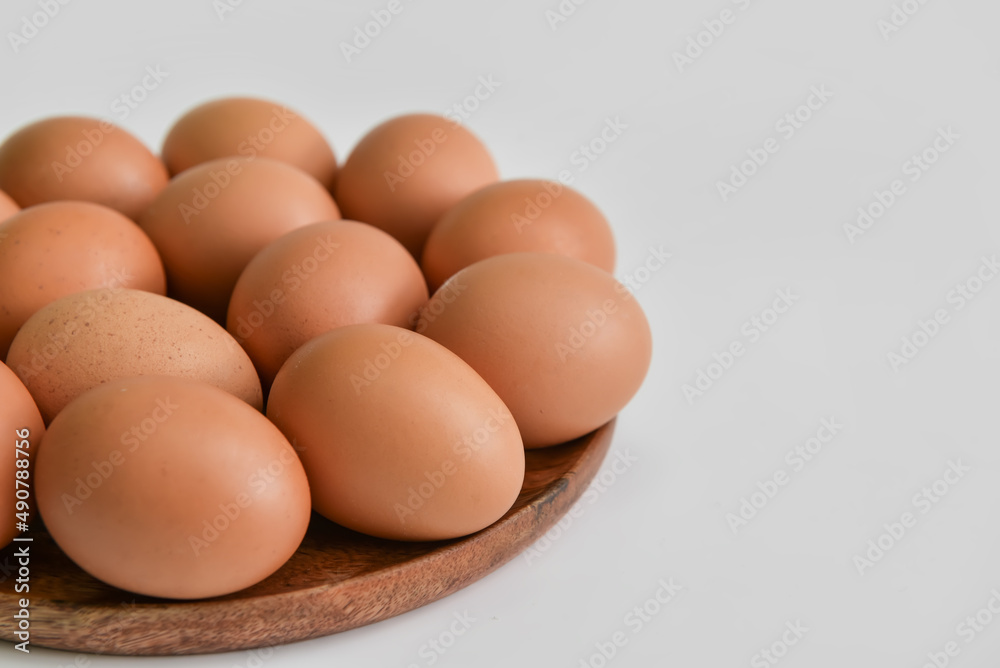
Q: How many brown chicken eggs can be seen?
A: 13